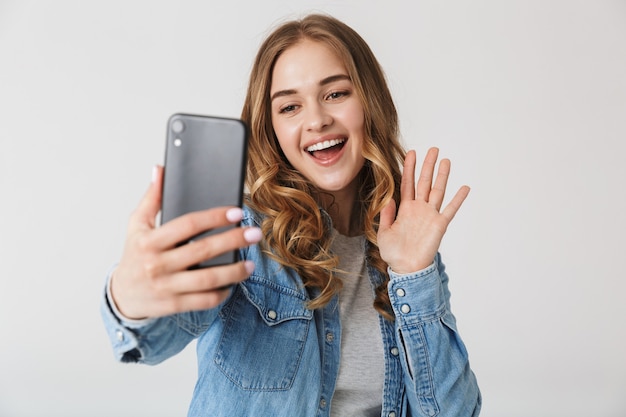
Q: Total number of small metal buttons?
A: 8